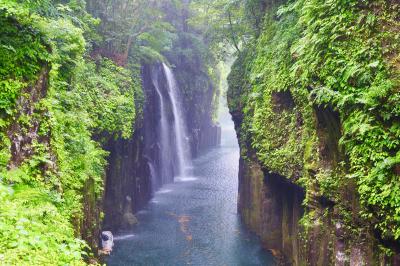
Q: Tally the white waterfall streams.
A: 2